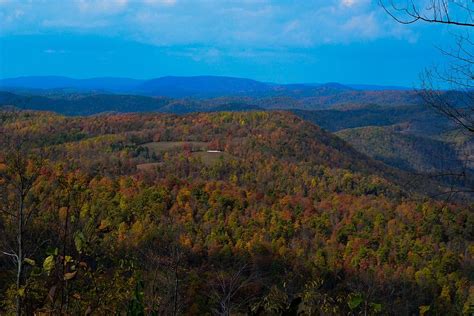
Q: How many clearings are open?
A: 3